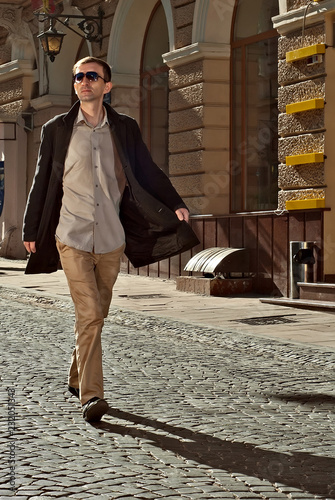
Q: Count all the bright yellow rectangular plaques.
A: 4